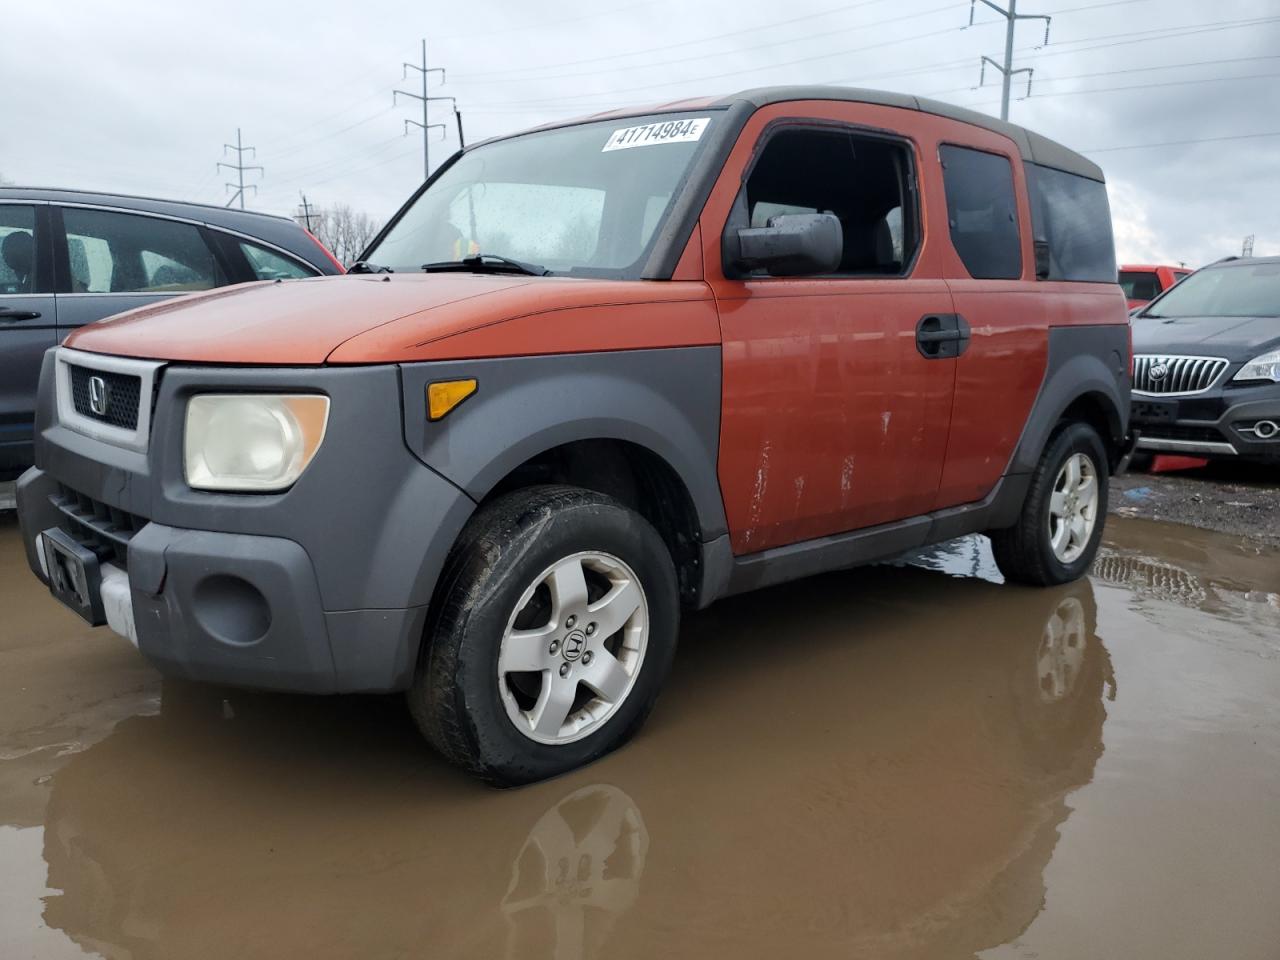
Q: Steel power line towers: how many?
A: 3